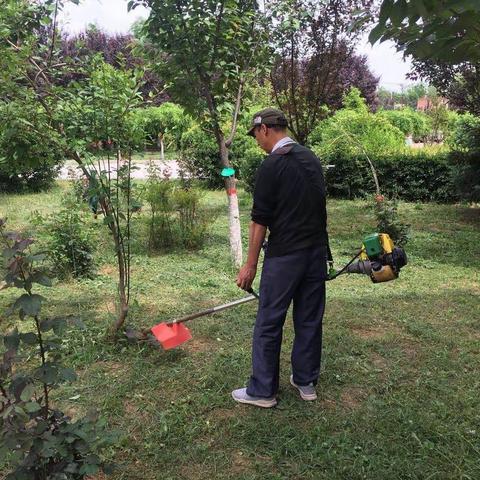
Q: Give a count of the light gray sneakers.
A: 2